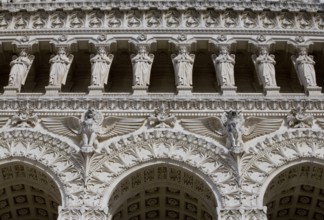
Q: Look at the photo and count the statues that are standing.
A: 8